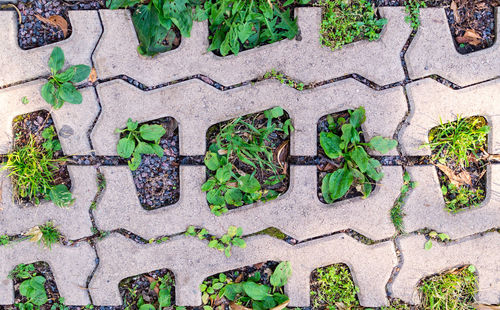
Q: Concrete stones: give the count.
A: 12